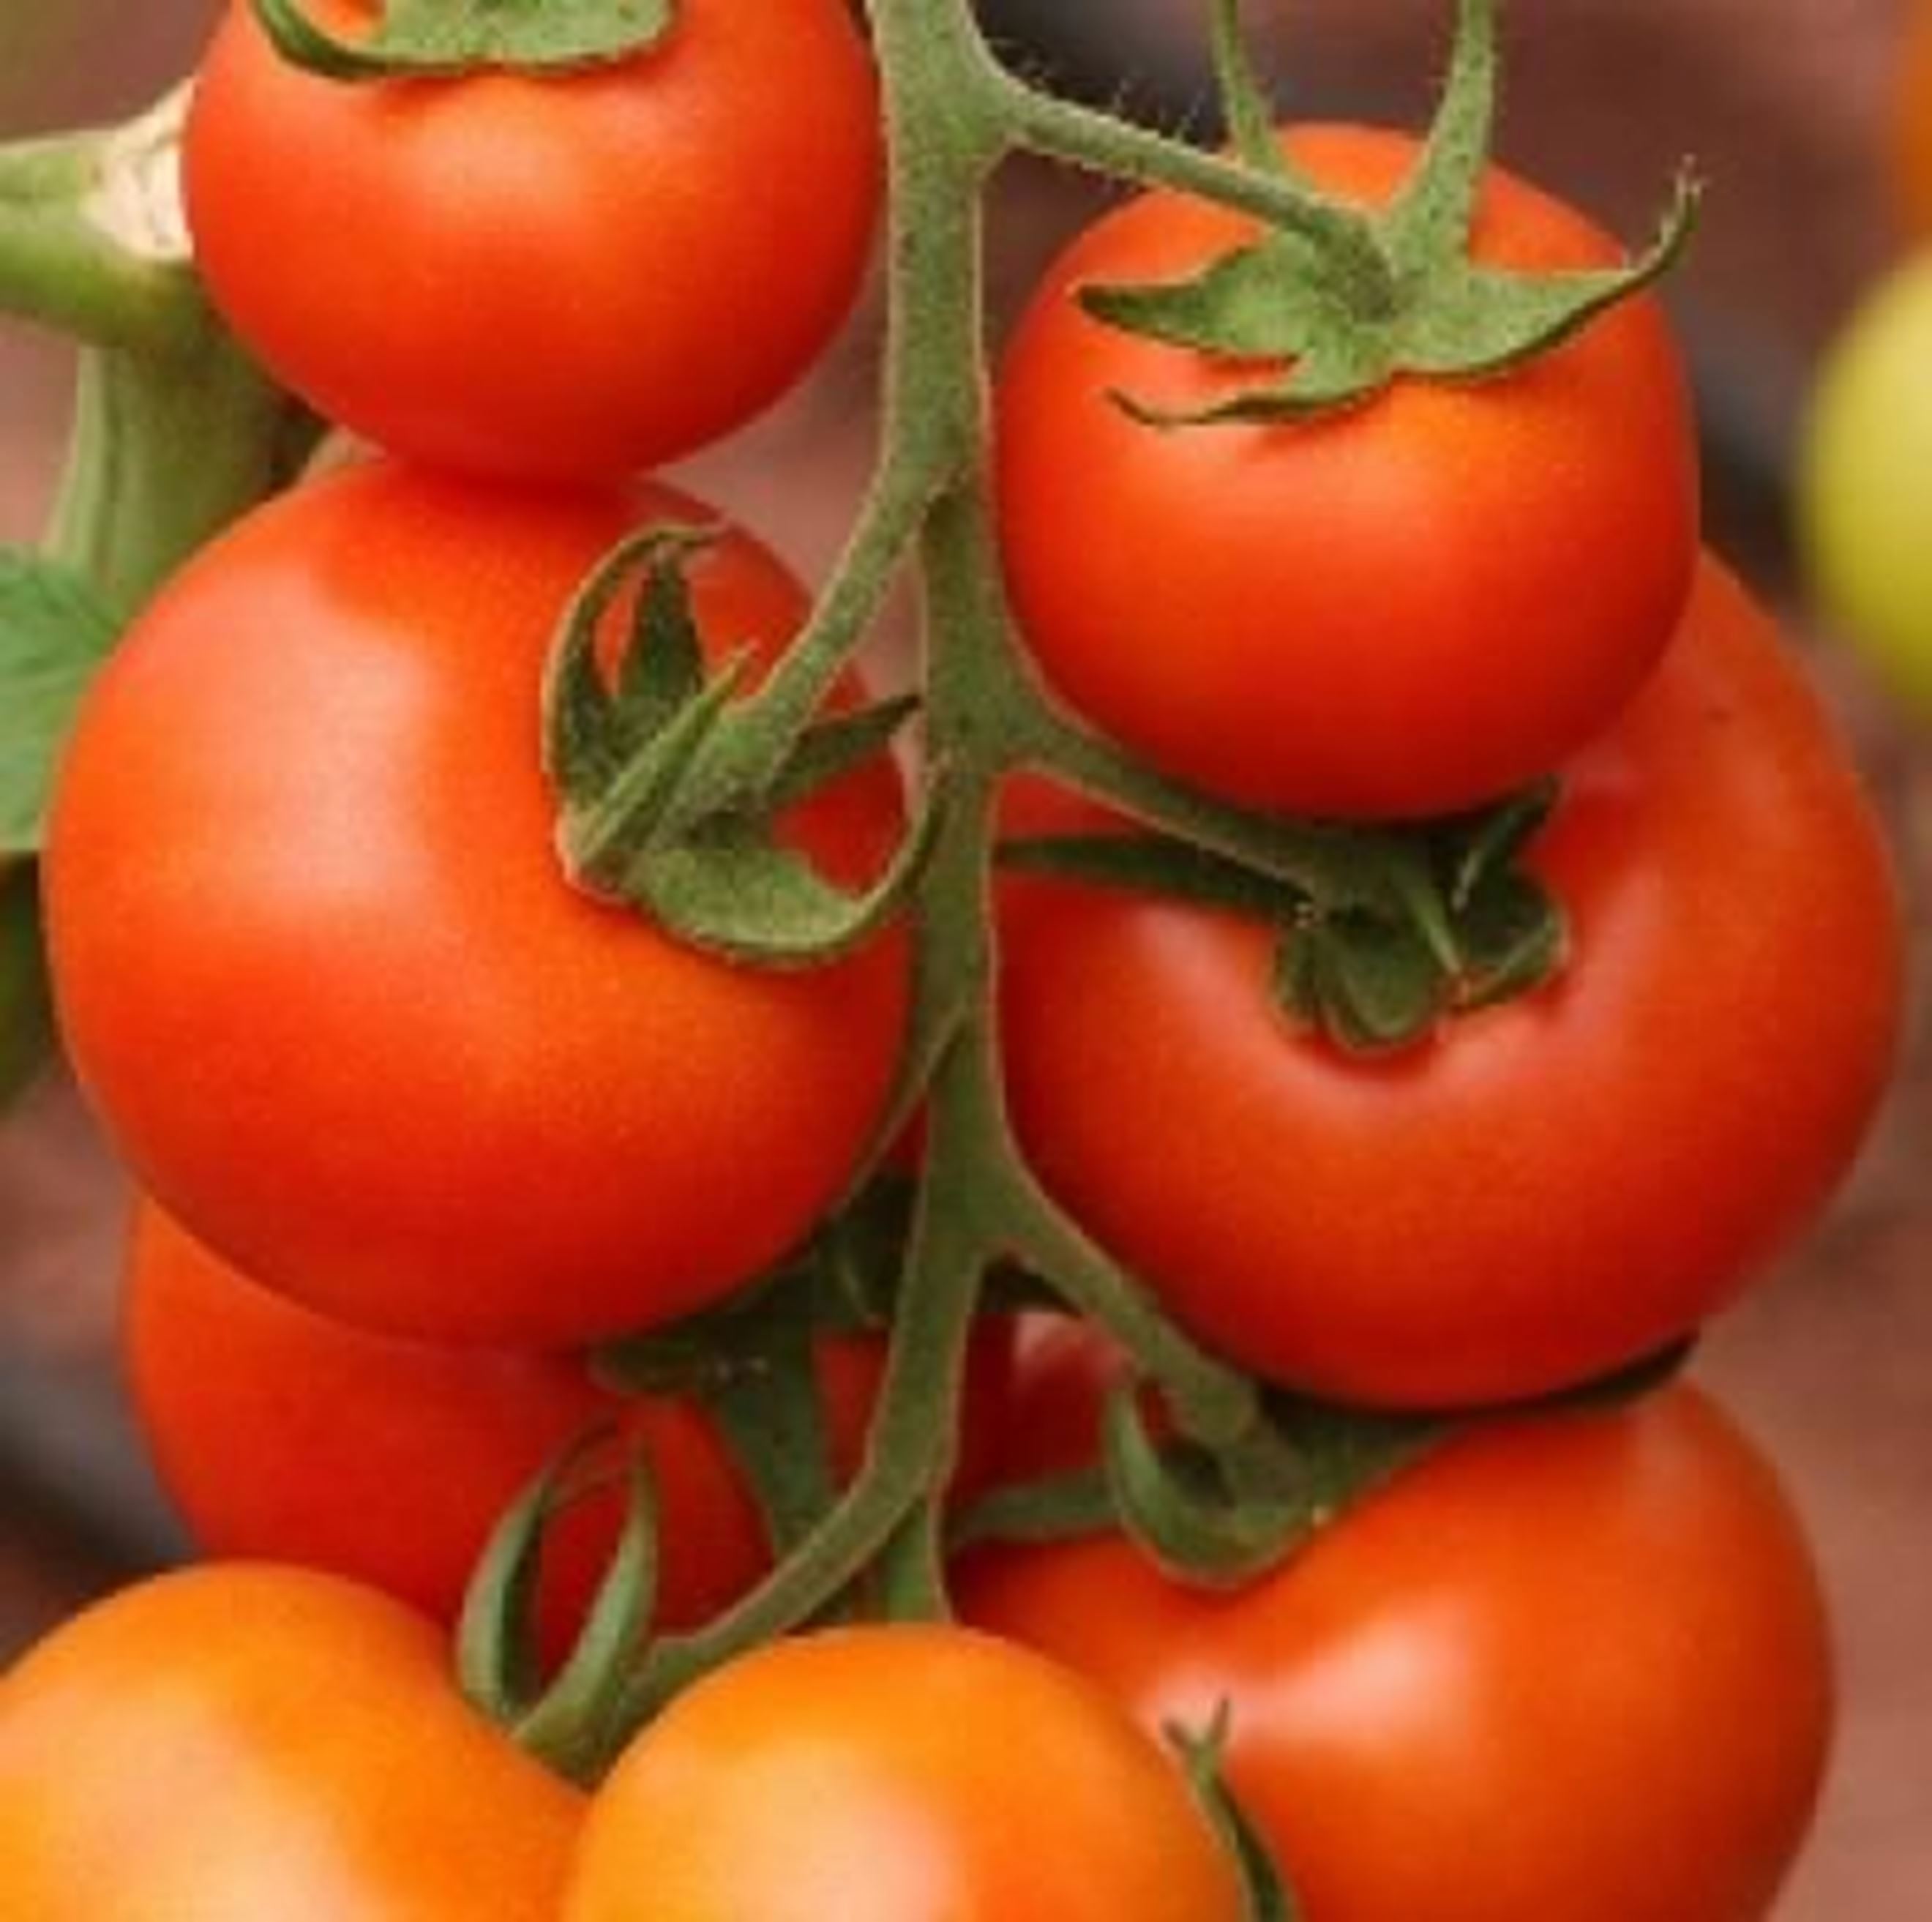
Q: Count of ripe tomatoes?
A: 6